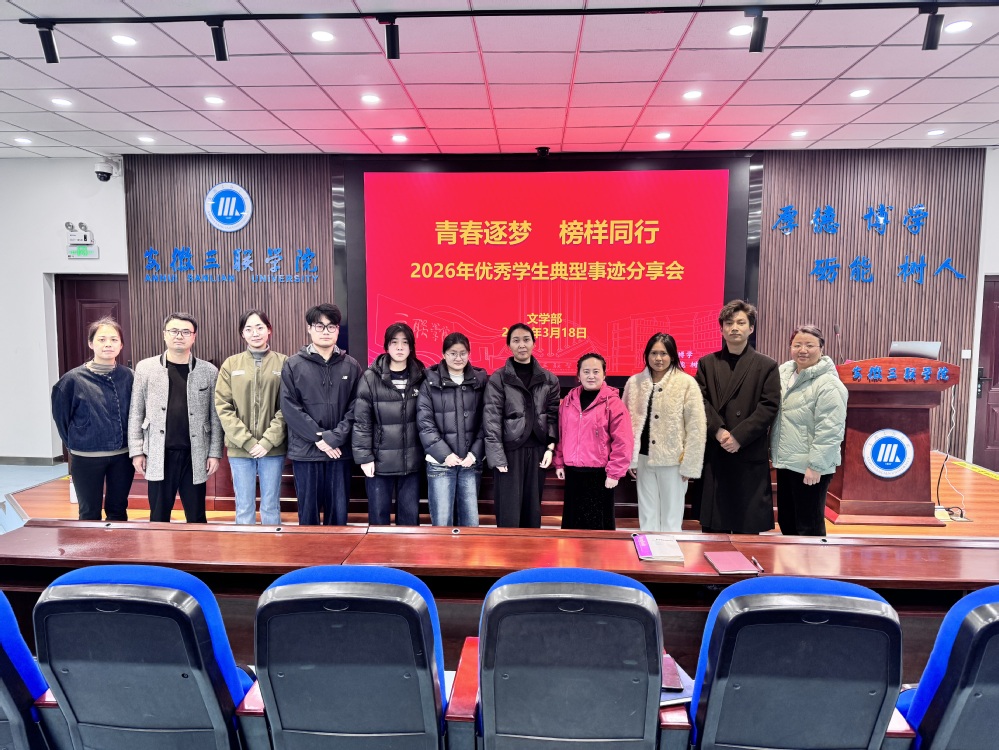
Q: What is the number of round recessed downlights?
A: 15